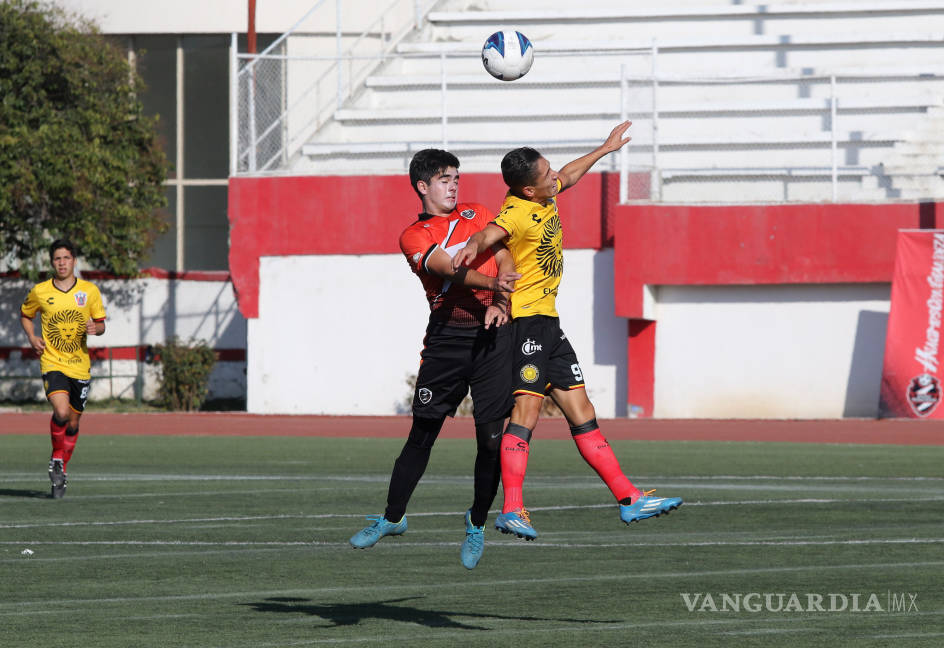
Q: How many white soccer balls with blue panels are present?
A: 1